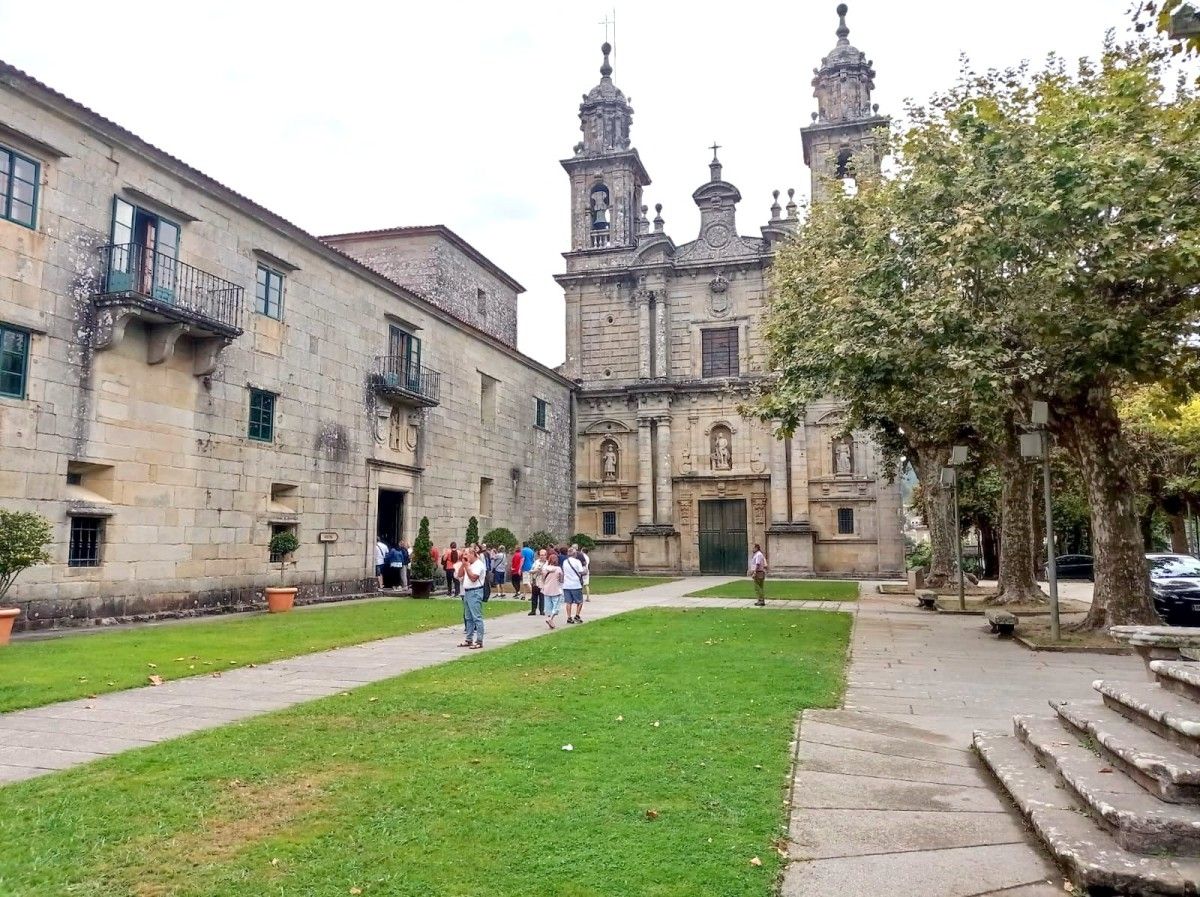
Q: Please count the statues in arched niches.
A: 3